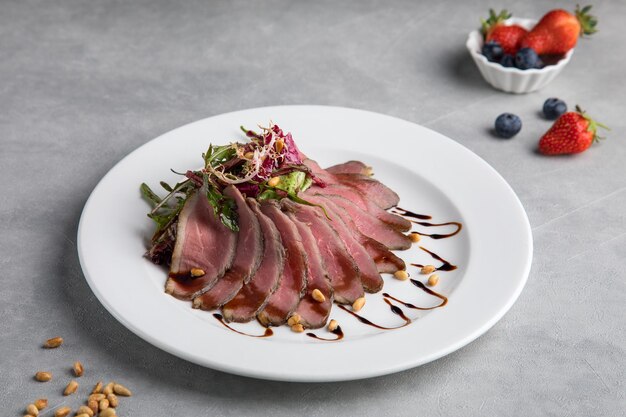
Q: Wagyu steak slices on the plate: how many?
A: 12